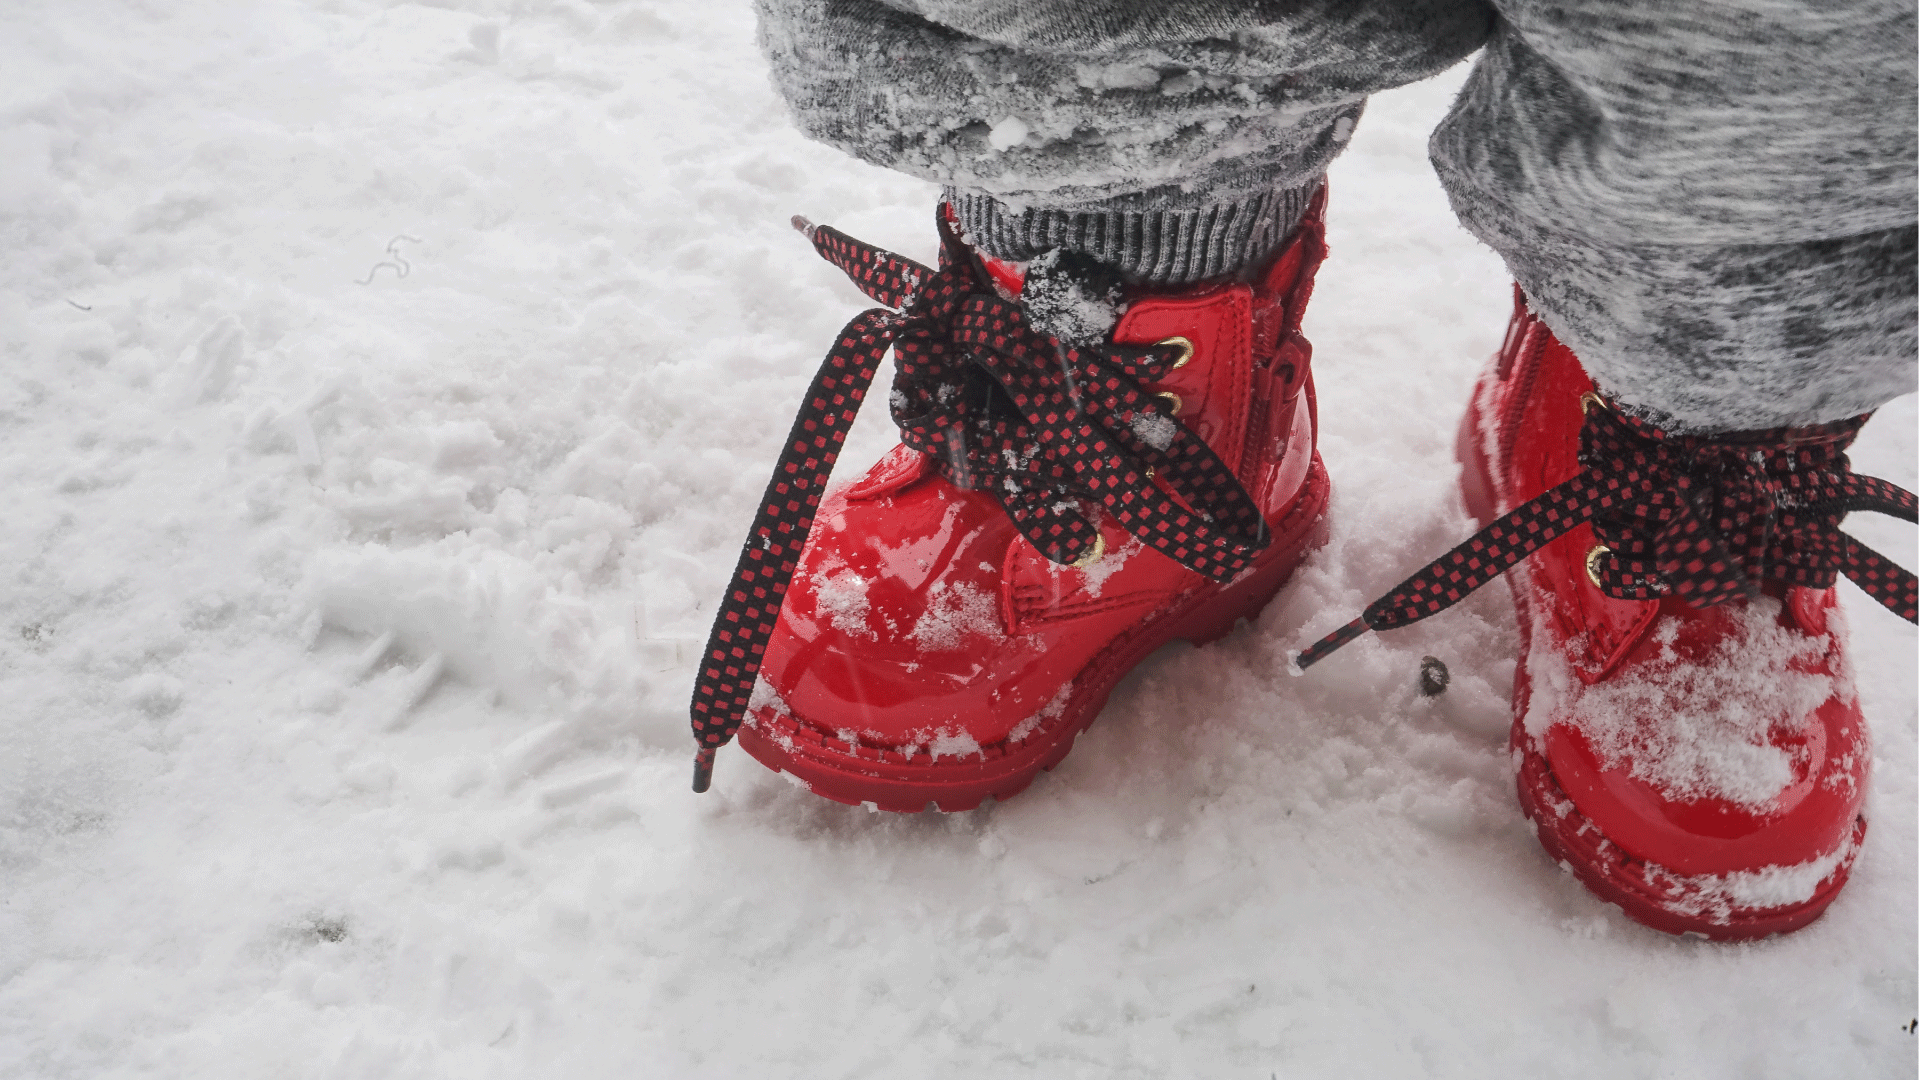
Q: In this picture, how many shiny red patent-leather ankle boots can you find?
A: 2